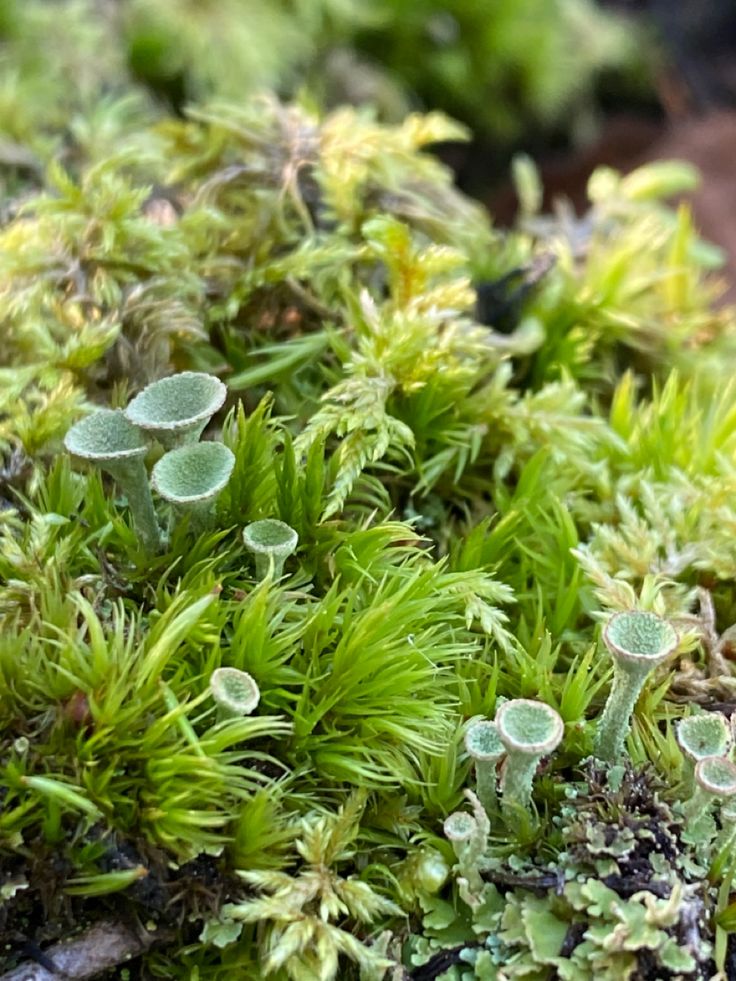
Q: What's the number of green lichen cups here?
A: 11